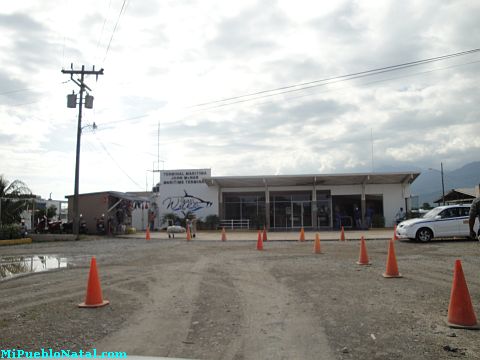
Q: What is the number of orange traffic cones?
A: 13